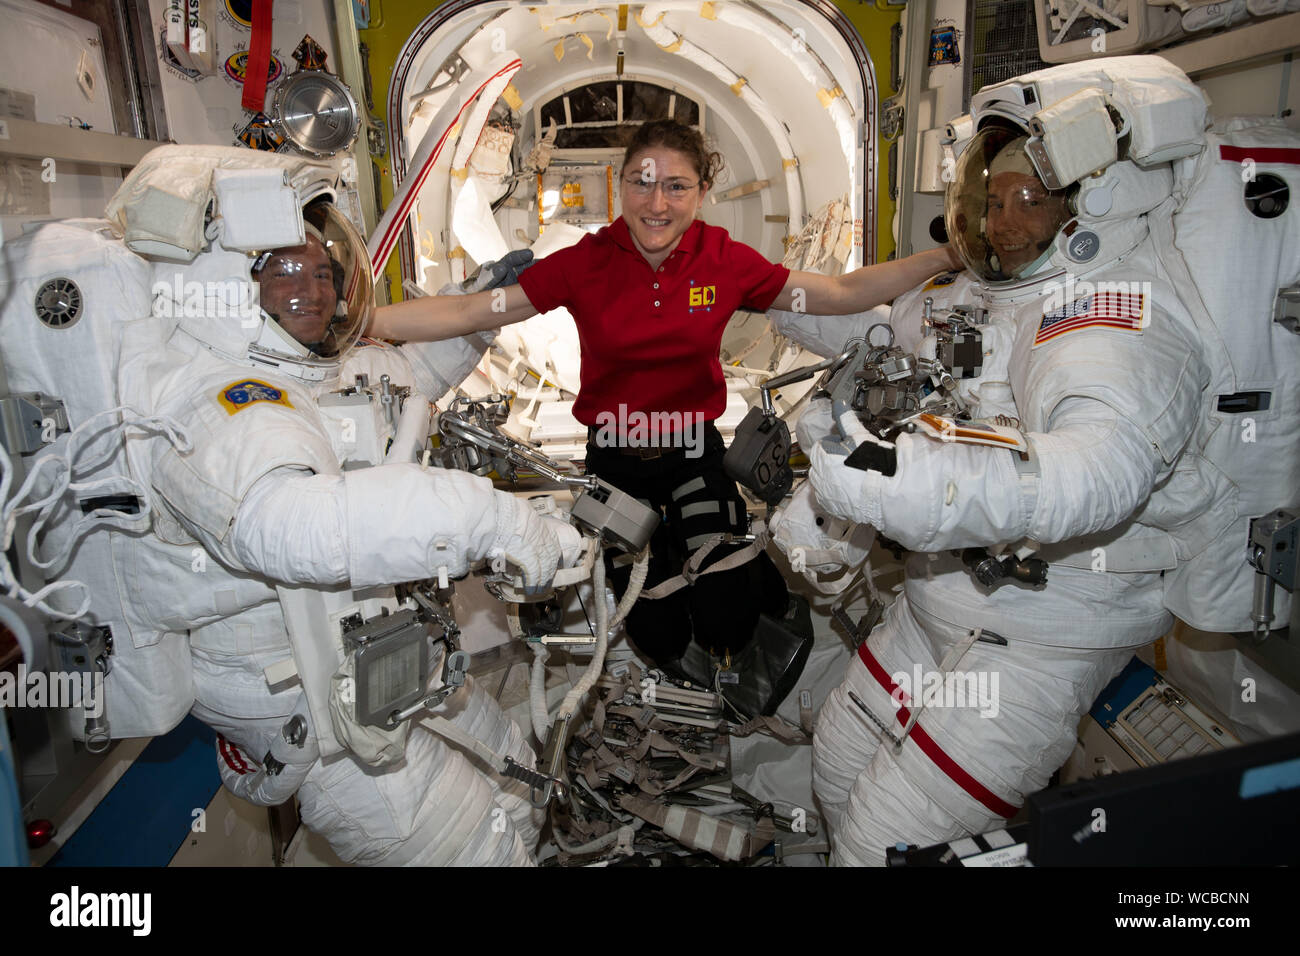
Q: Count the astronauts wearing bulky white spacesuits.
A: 2